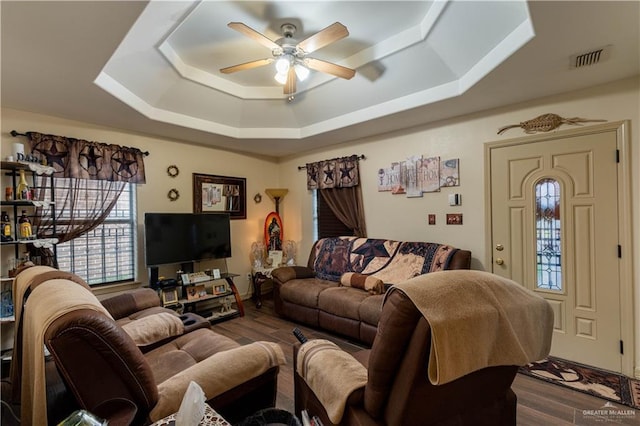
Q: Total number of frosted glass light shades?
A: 3